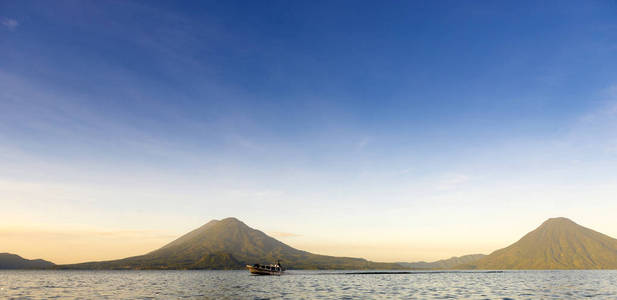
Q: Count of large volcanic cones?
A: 2